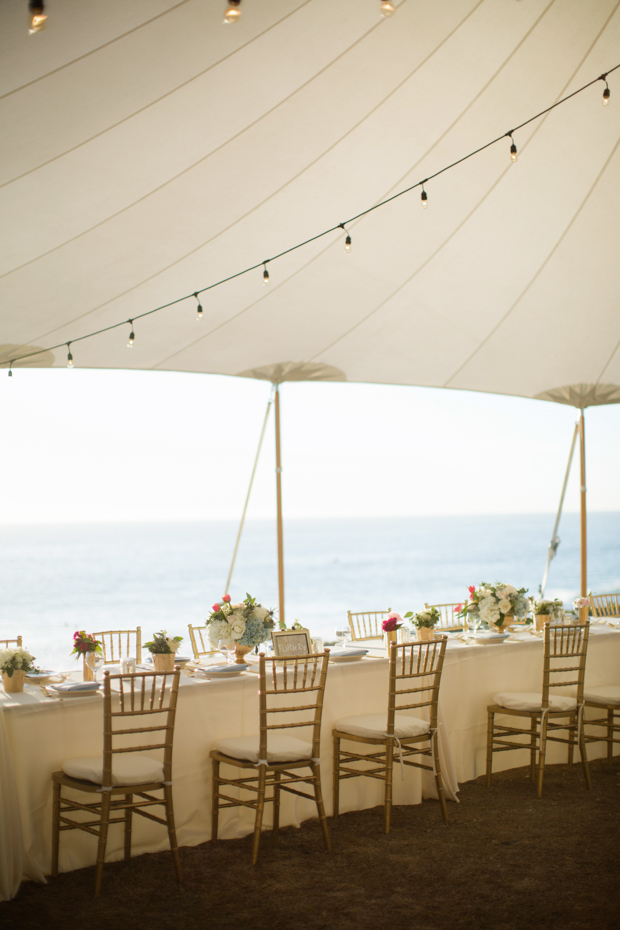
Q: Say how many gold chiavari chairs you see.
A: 12